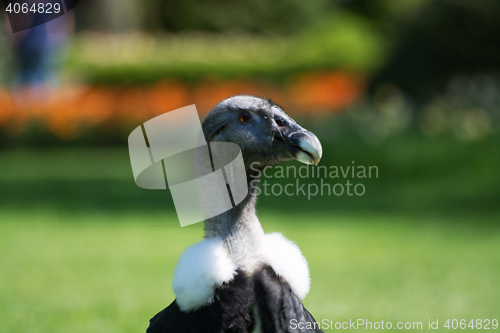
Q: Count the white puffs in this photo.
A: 2